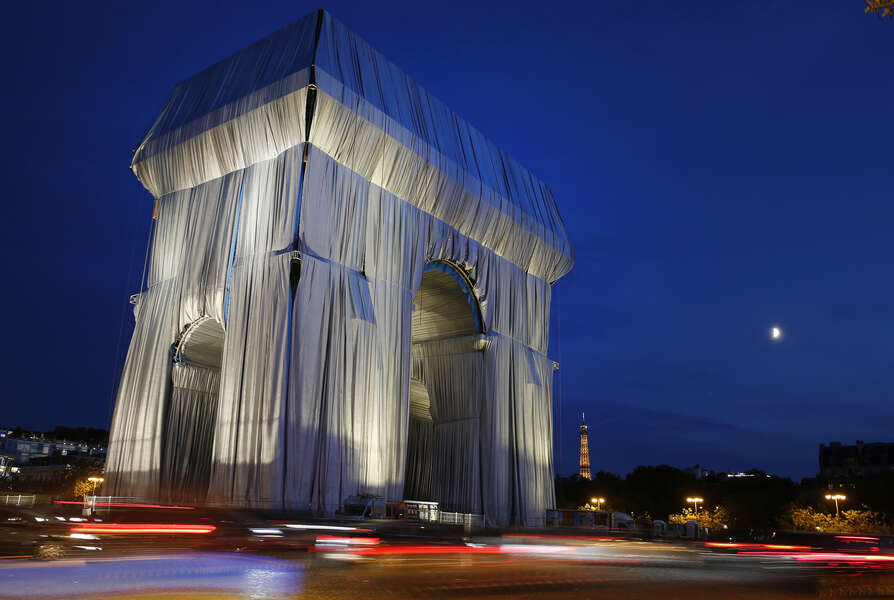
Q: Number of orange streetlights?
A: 4